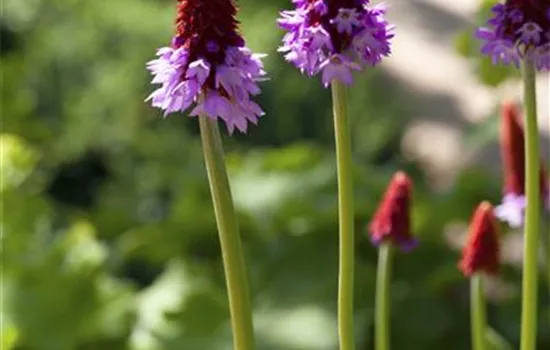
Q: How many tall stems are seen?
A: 3